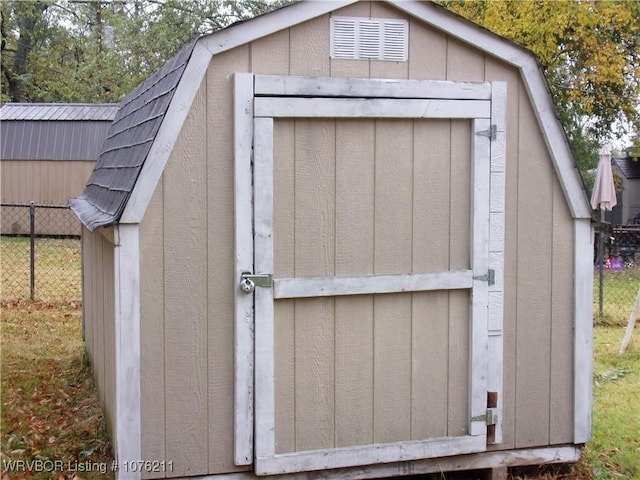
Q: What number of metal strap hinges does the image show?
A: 3